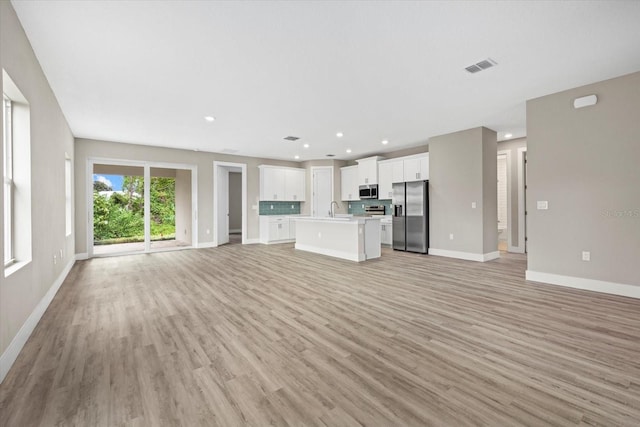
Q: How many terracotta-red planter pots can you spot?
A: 0